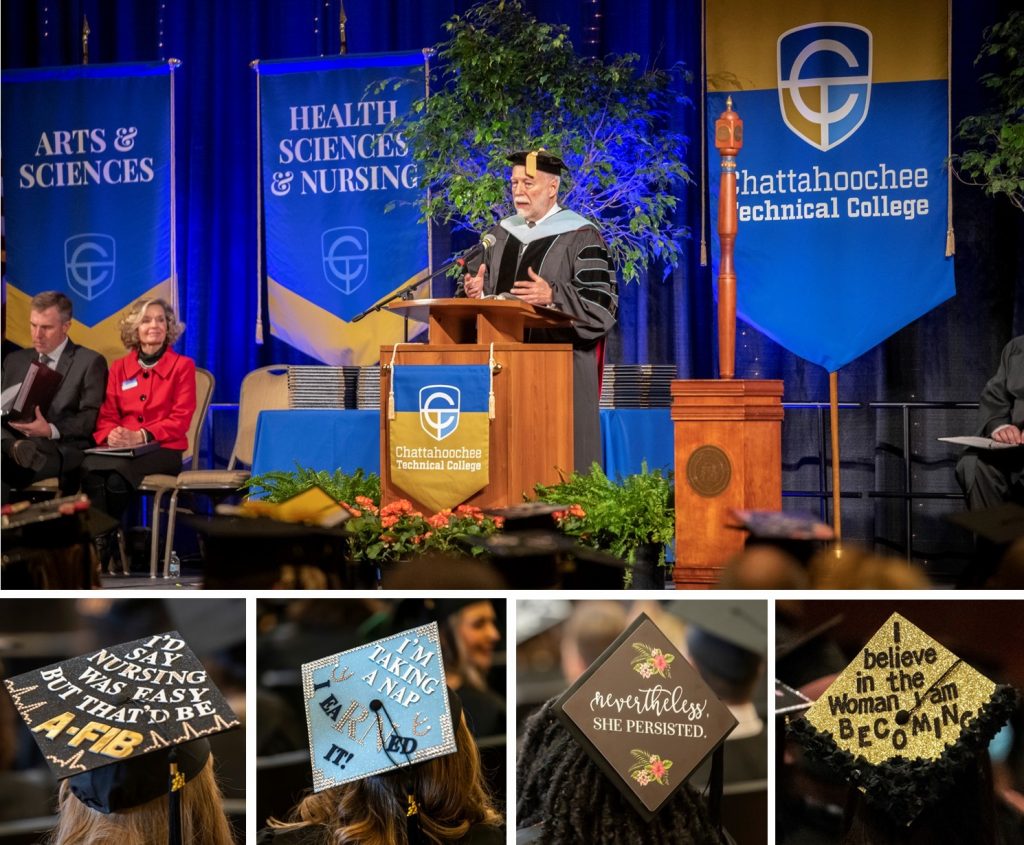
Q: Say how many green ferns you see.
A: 2